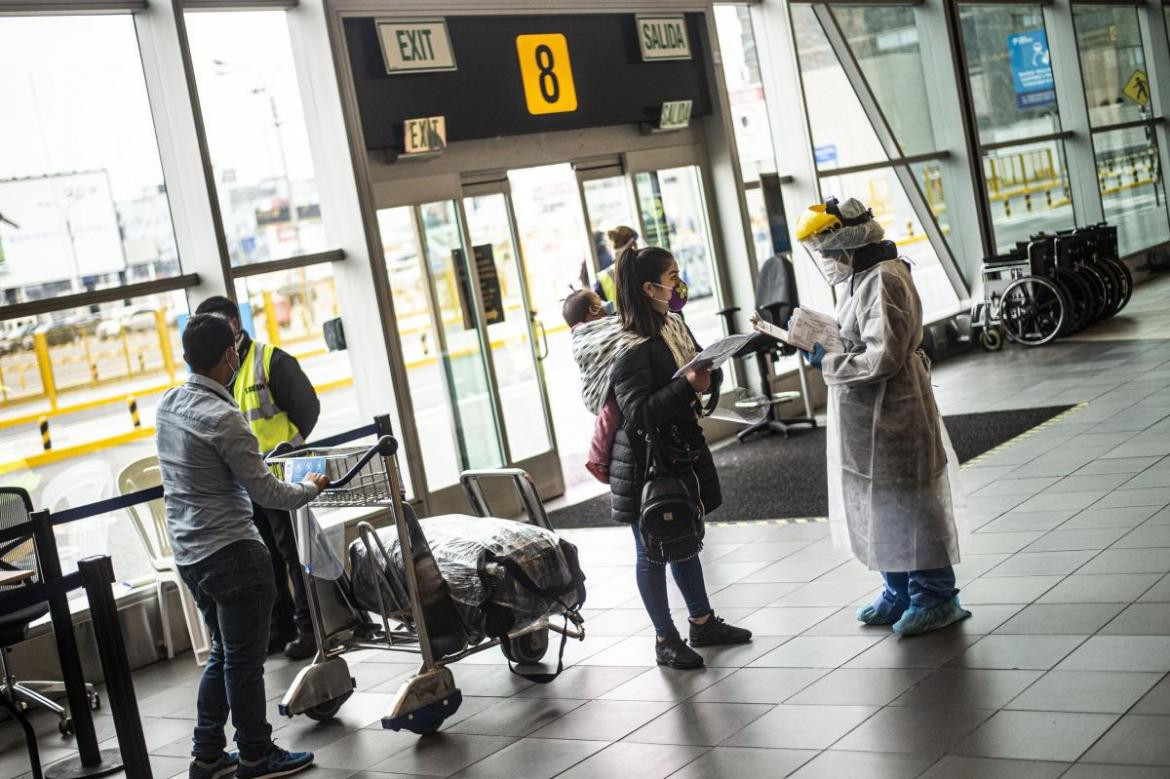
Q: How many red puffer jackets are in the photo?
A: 0